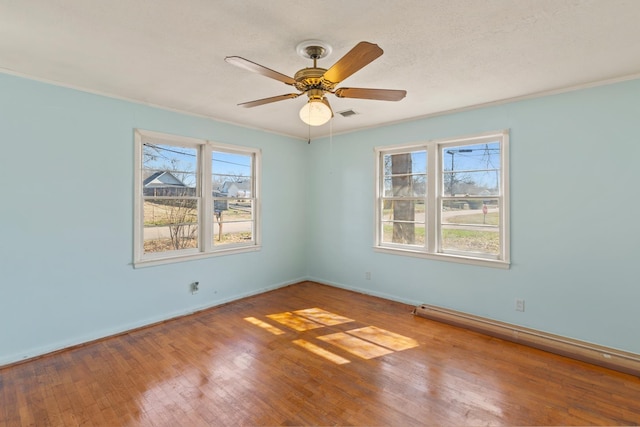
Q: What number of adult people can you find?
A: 0